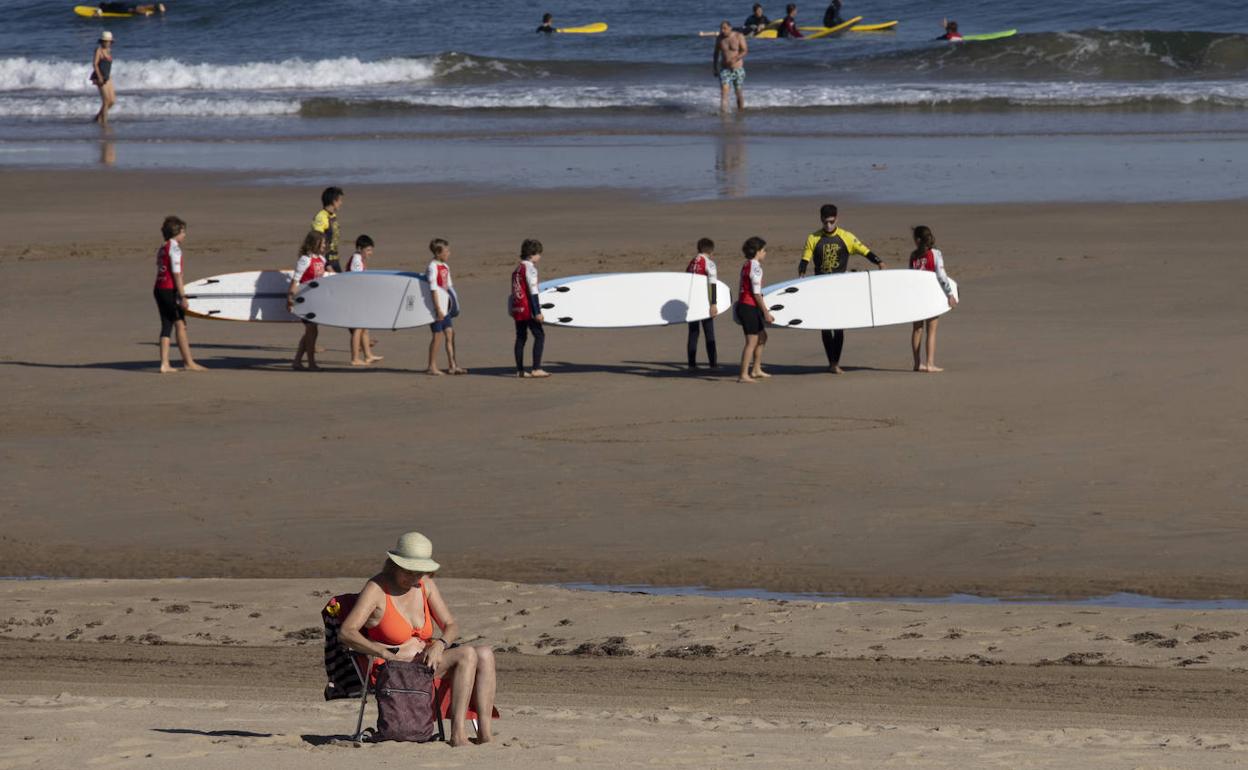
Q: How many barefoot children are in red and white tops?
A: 8